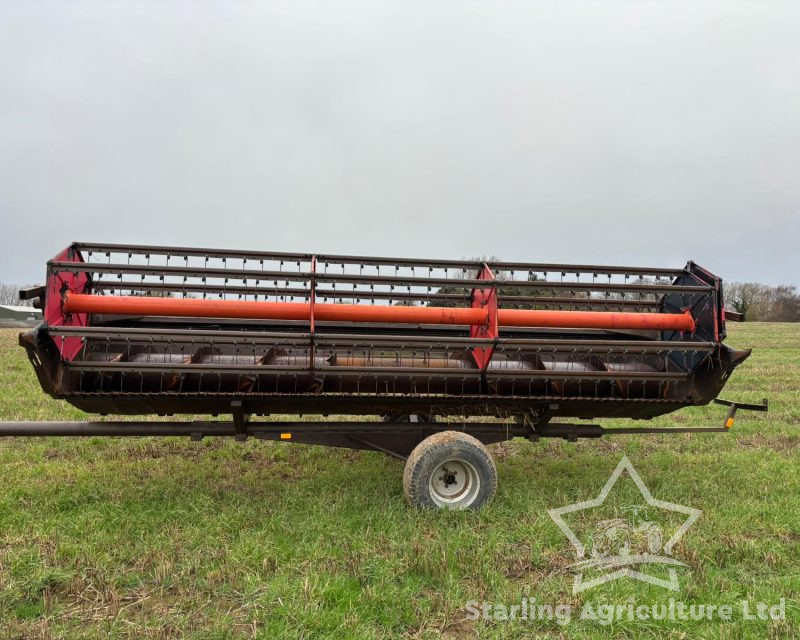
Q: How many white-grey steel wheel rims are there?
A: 1